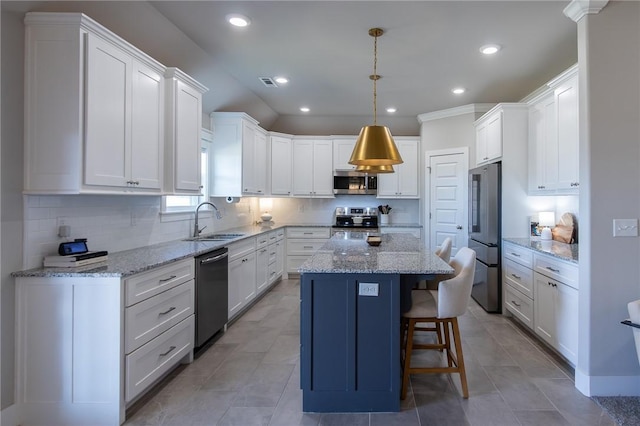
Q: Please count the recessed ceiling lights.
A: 6